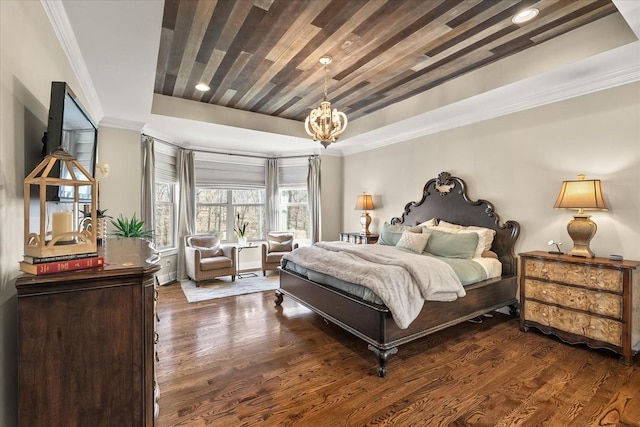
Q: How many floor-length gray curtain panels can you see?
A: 4